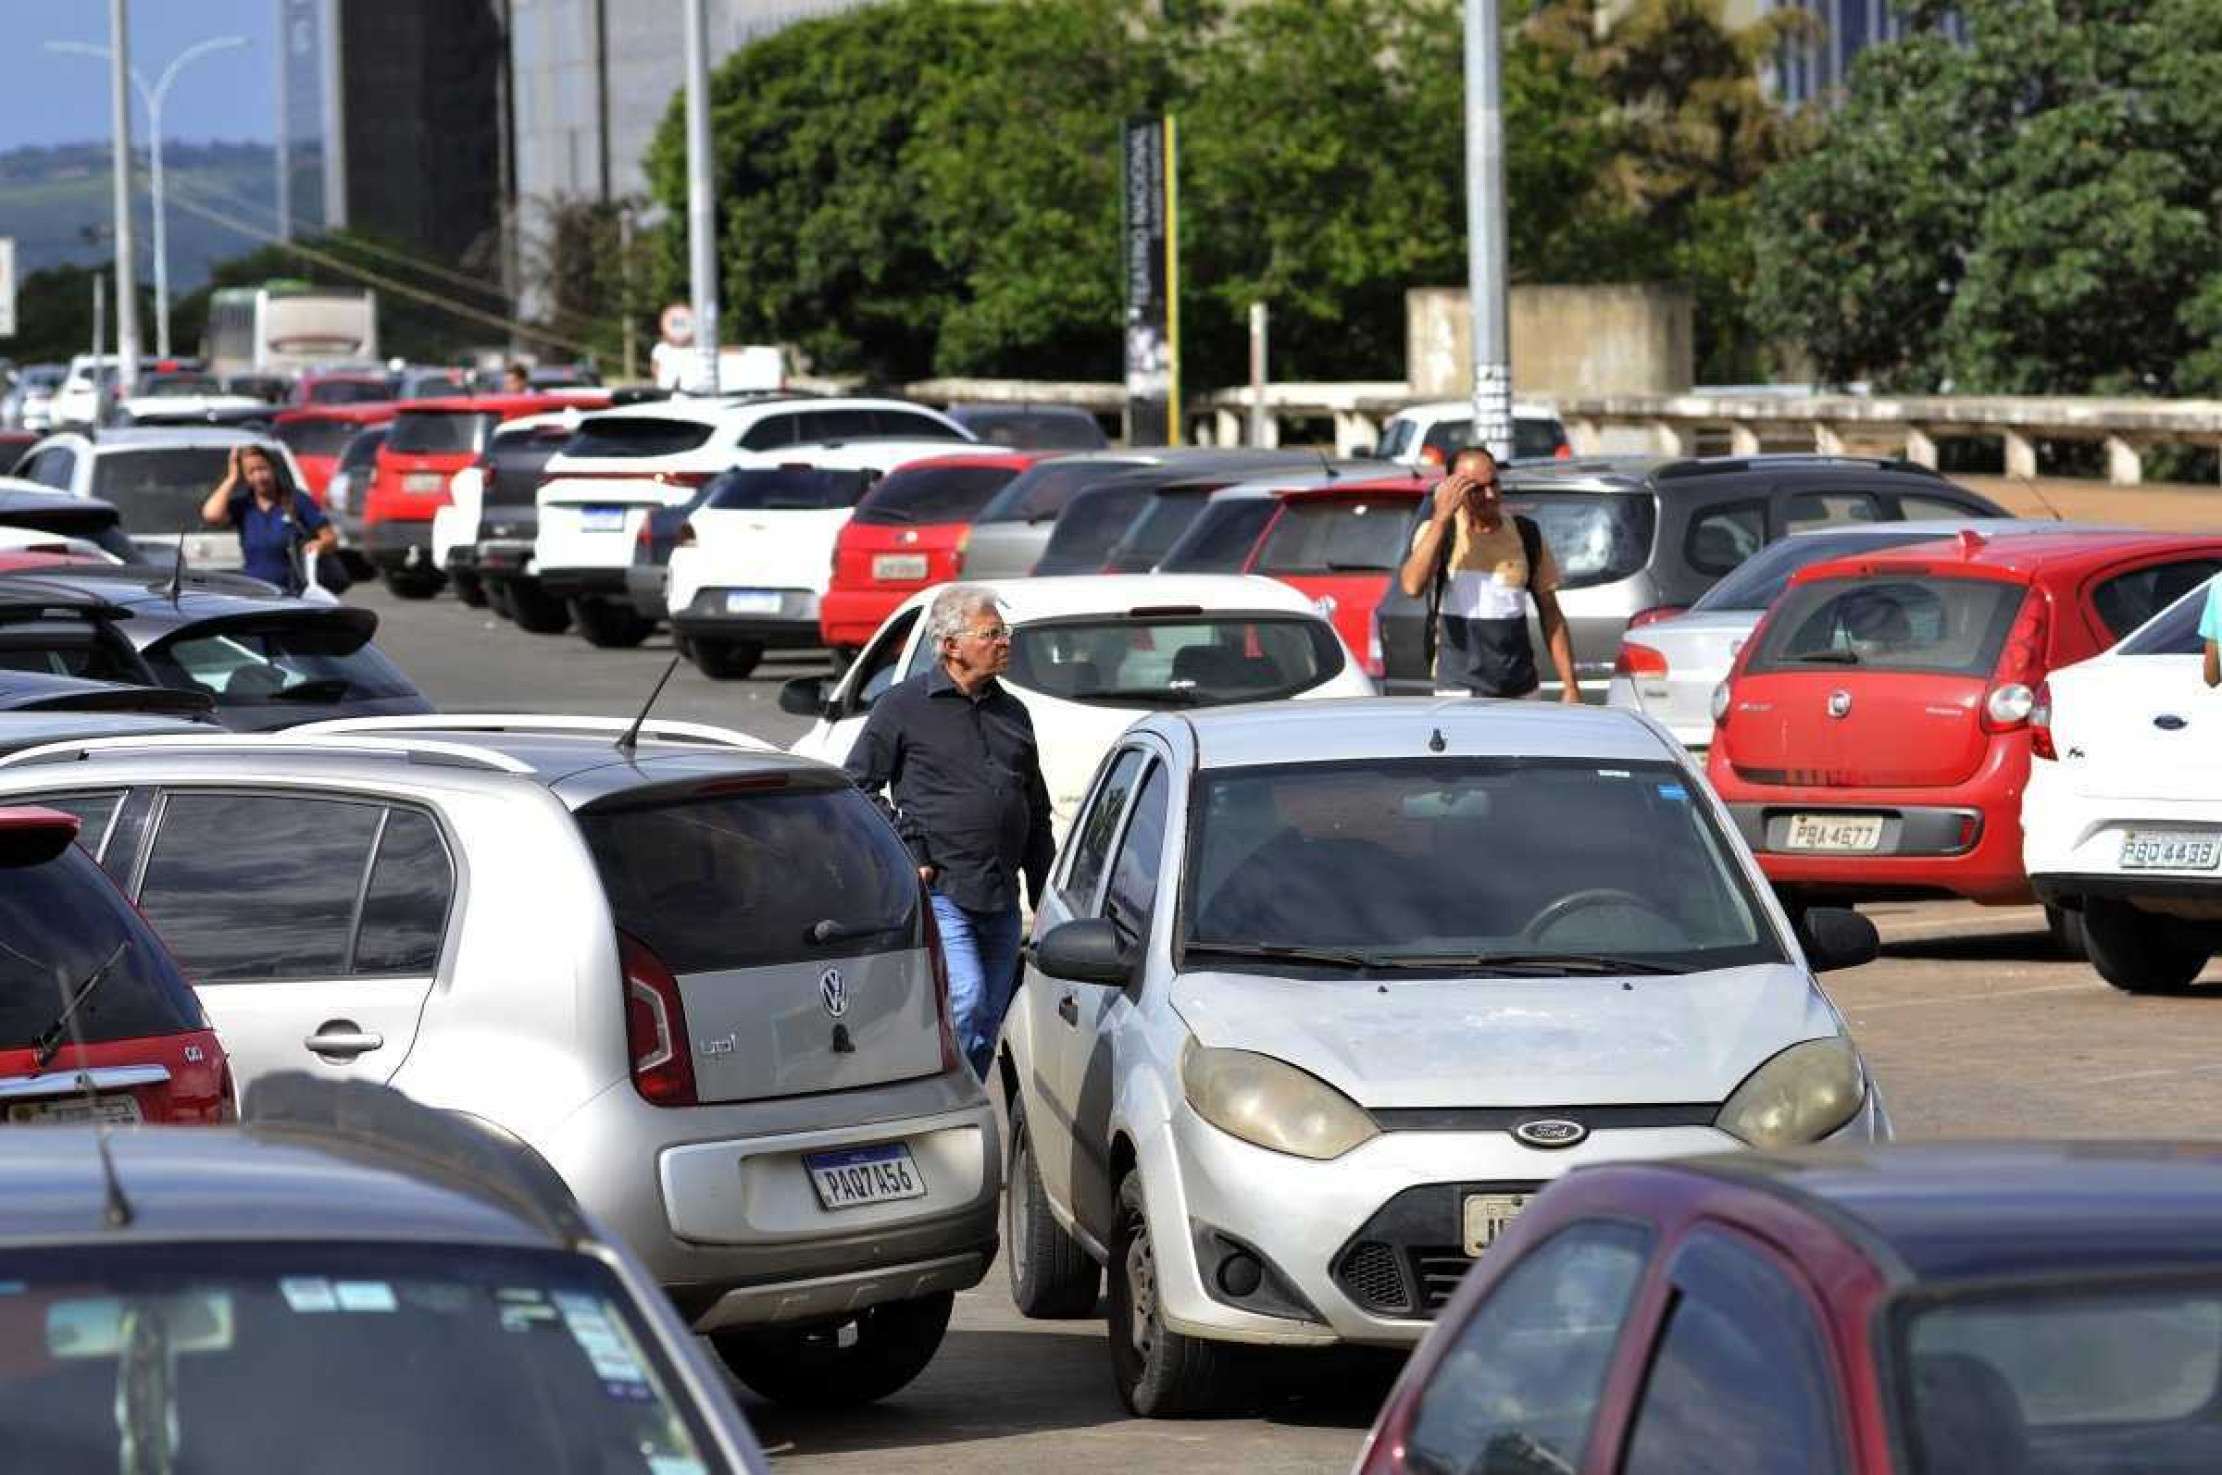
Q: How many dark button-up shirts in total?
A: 1